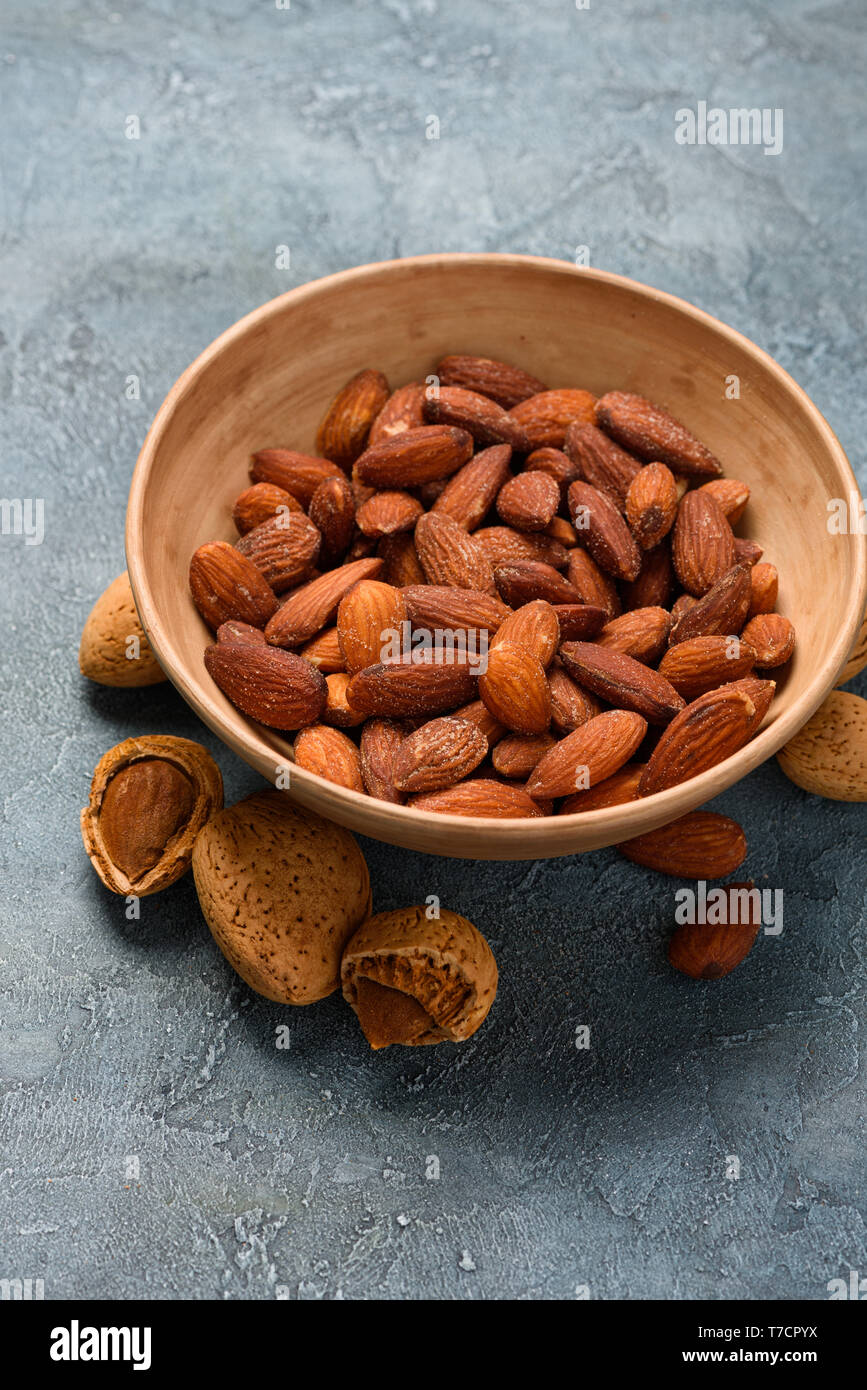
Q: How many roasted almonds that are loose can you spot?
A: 2